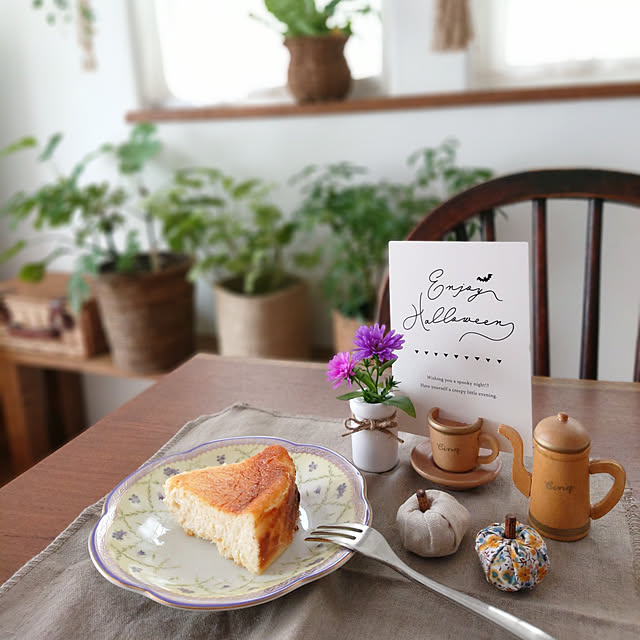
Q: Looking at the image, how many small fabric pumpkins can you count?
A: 2